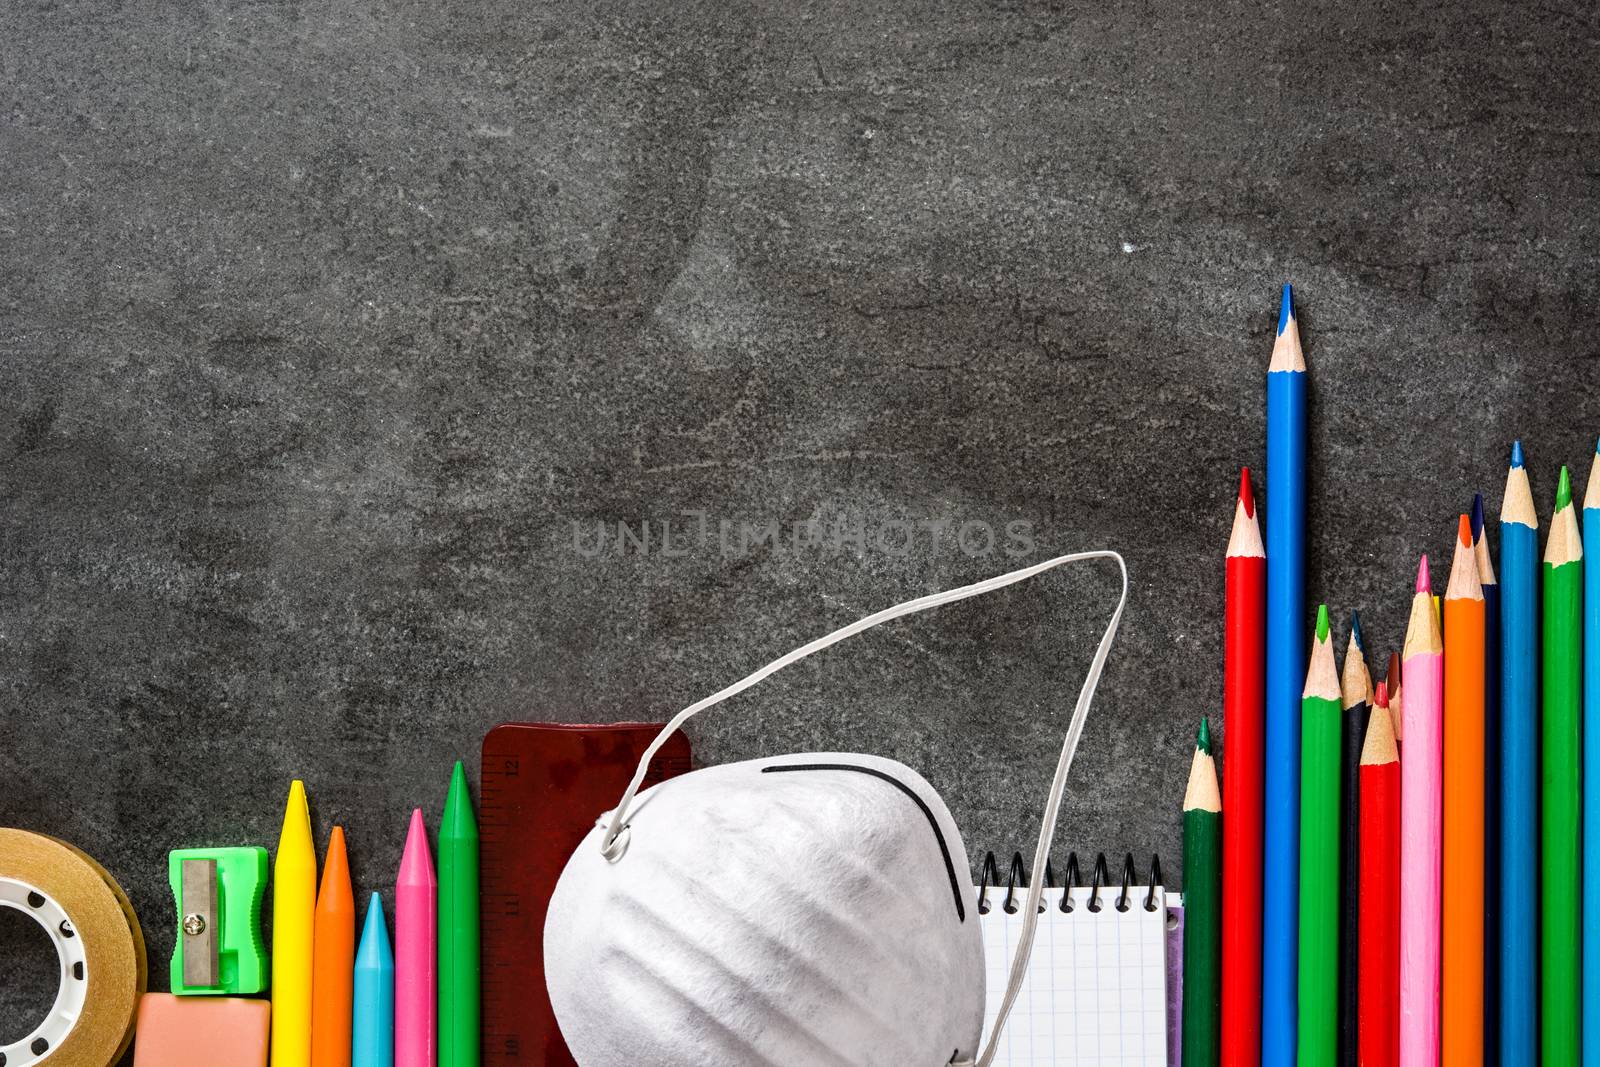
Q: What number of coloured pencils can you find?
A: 14